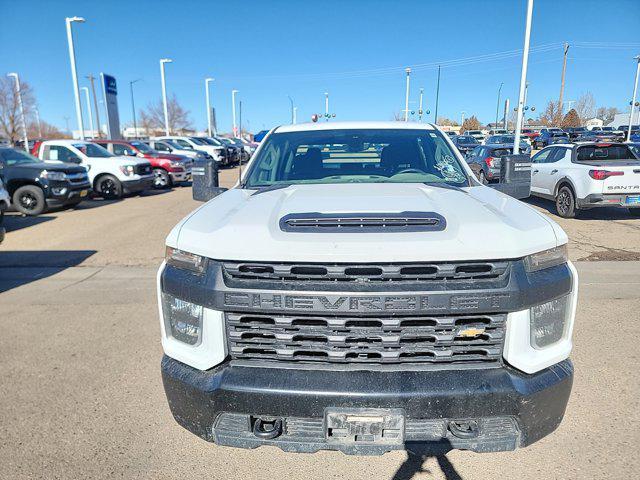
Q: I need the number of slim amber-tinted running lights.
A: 2